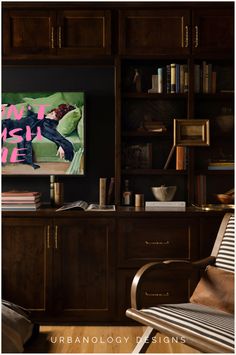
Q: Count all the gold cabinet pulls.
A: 8